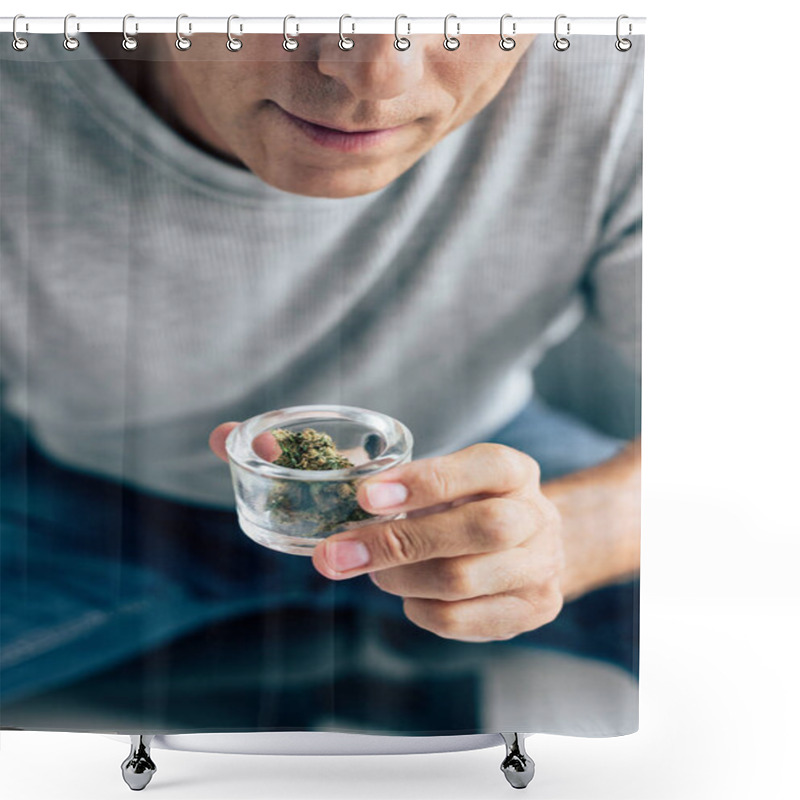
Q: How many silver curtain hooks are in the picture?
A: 12